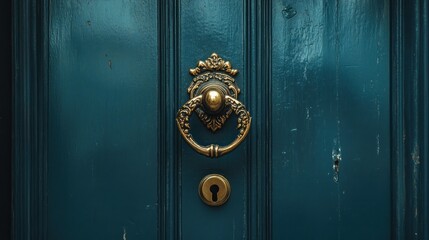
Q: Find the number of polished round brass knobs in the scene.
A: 1